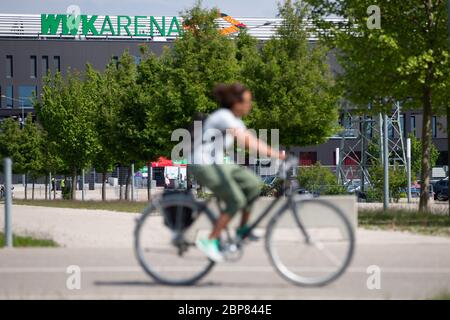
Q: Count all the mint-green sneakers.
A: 2